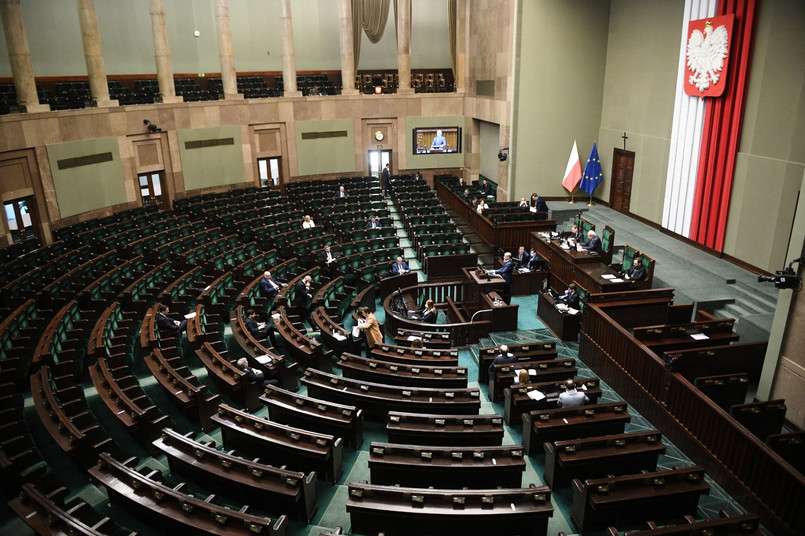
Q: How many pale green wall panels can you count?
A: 4